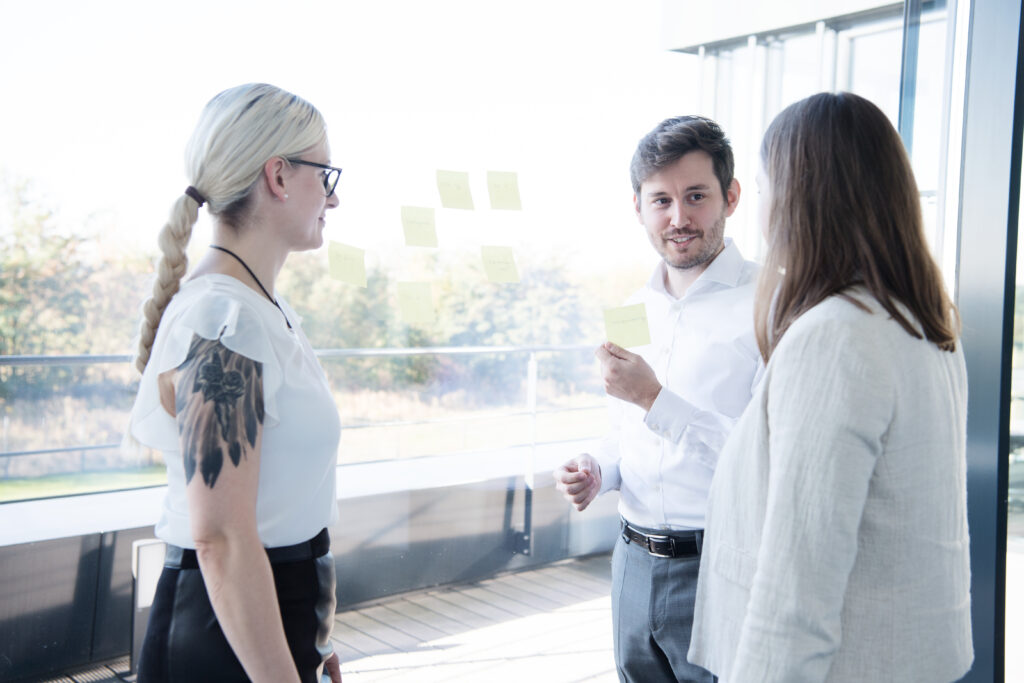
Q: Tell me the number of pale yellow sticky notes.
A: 7